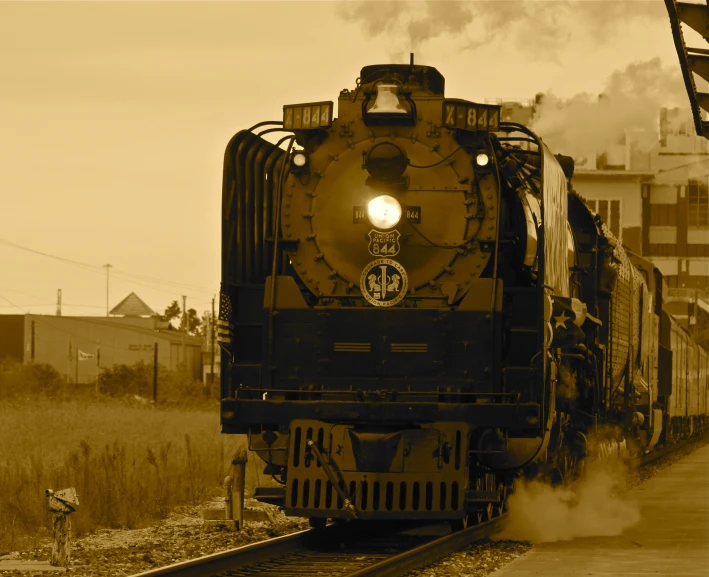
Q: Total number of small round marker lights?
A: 2